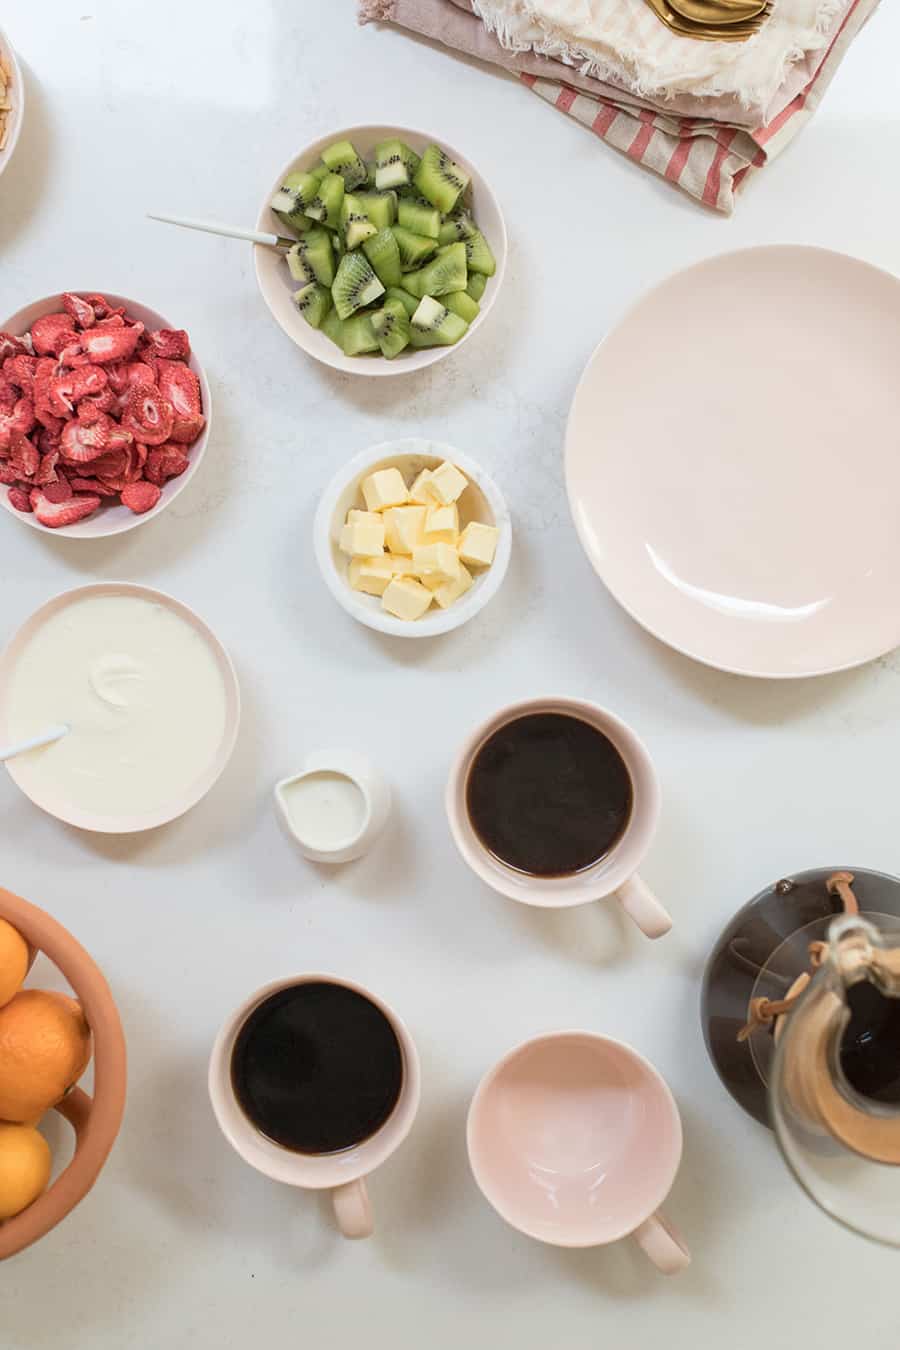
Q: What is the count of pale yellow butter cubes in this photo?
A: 13